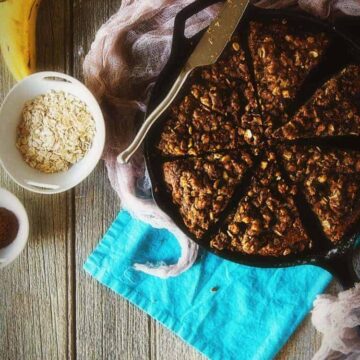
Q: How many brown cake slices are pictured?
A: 7